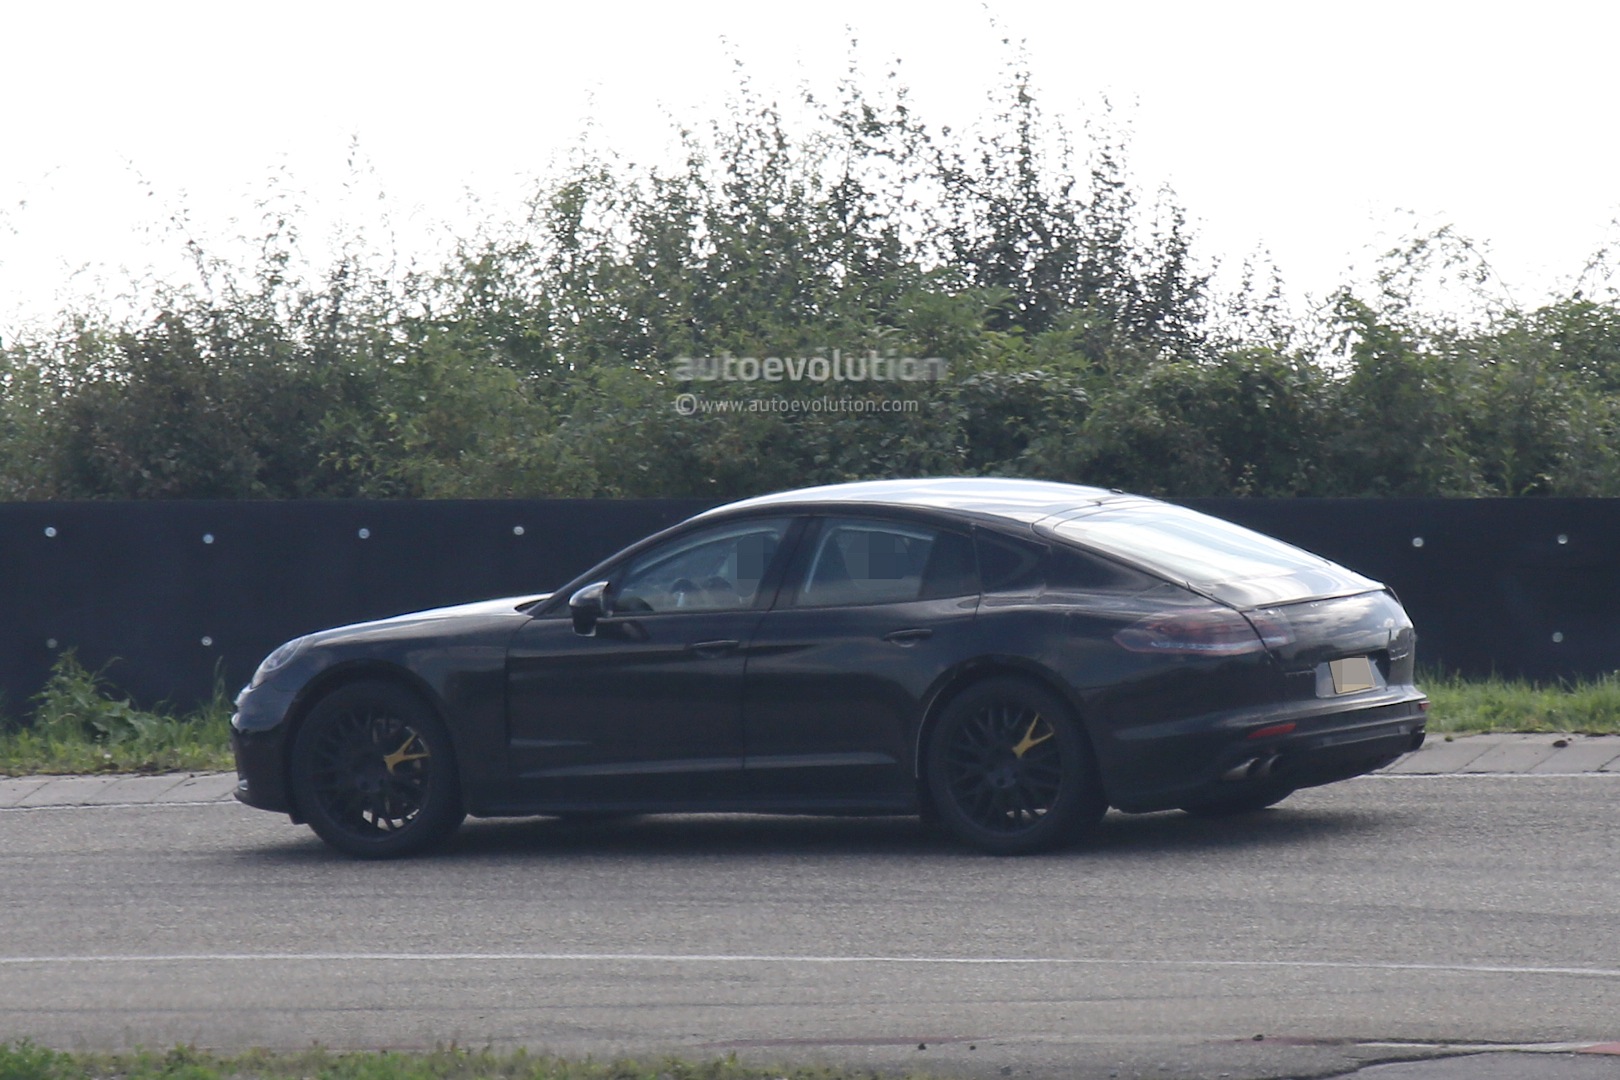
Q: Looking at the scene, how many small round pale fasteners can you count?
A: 9